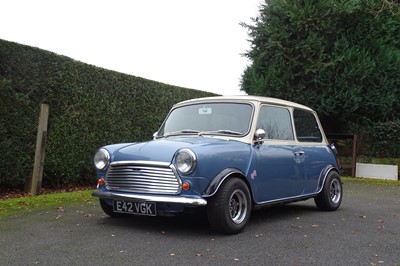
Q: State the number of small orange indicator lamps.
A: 2